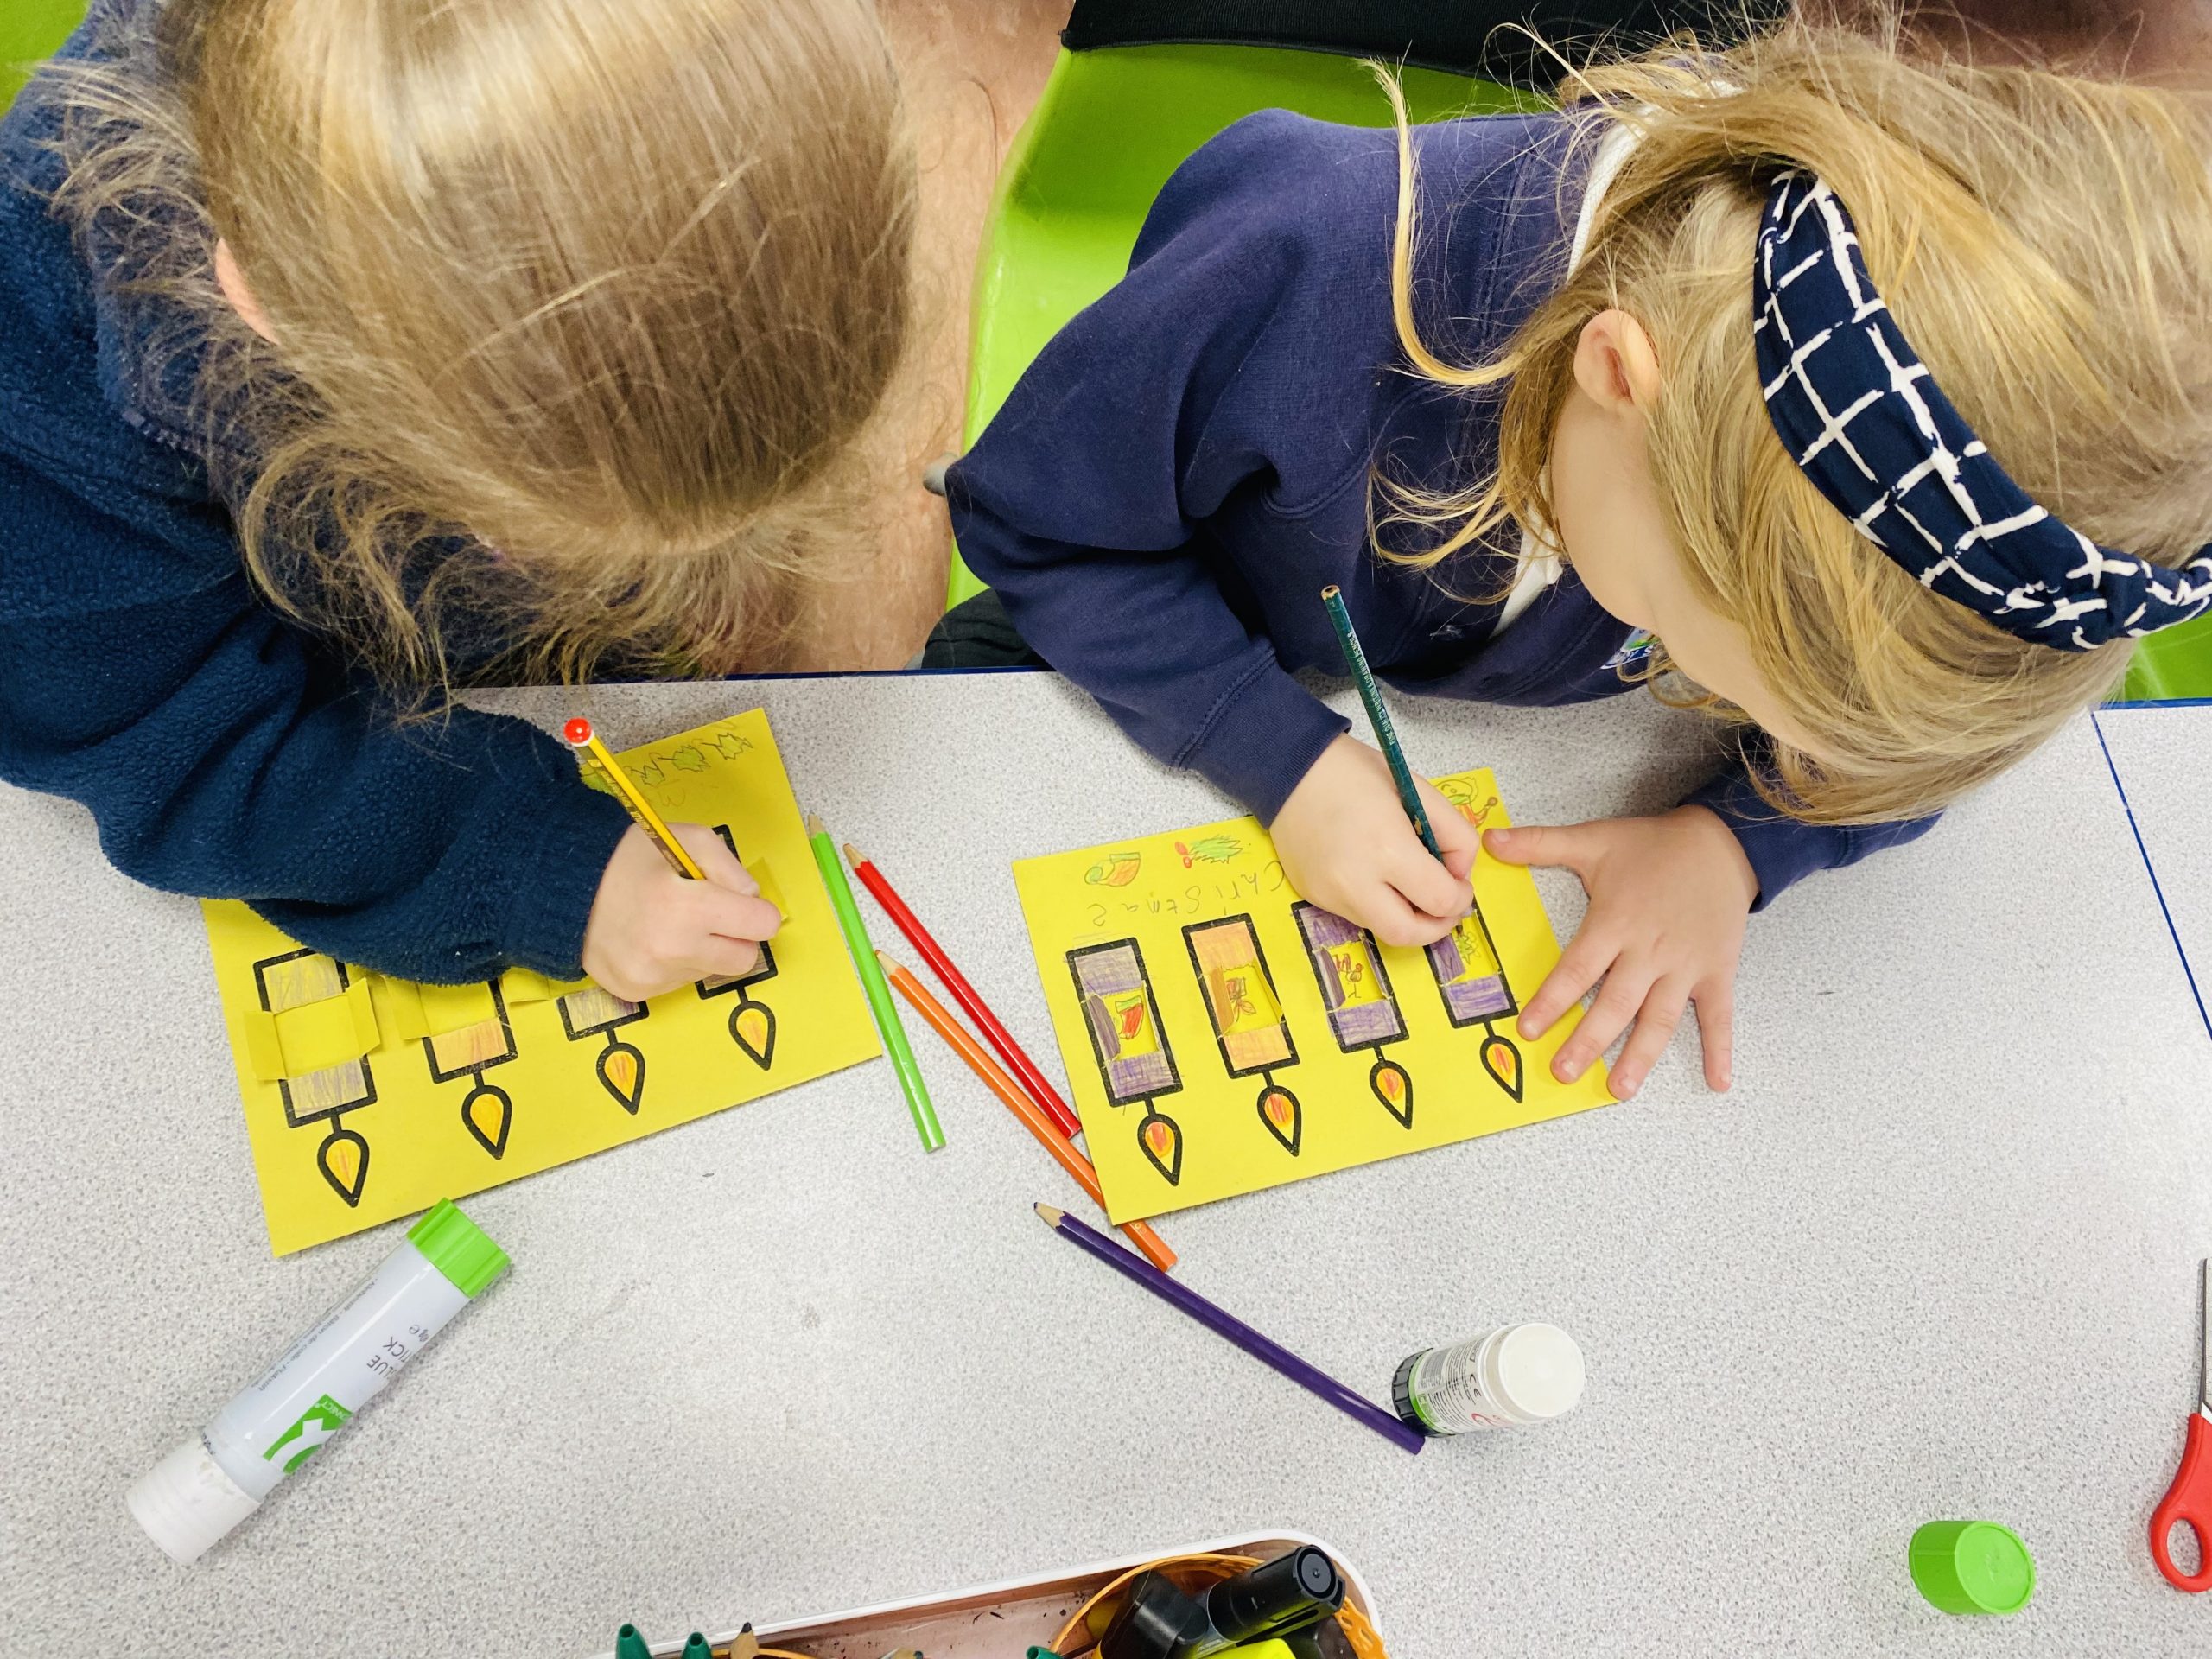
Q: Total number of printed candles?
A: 8